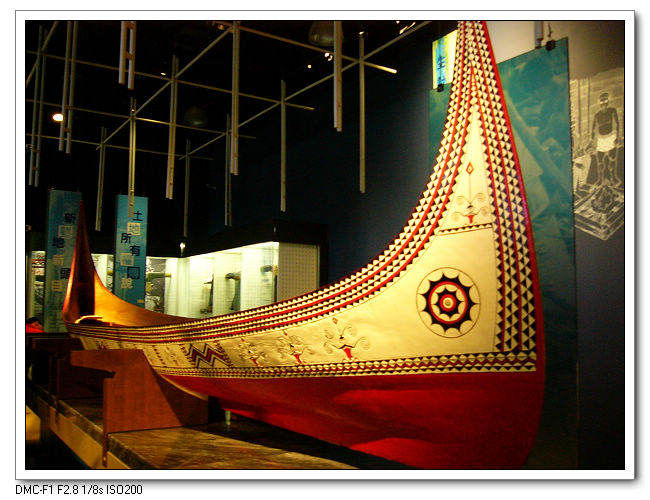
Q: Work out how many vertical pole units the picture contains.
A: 12